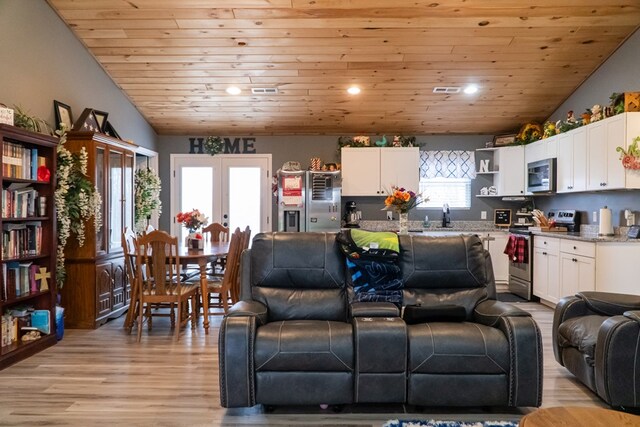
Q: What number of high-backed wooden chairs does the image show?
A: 6